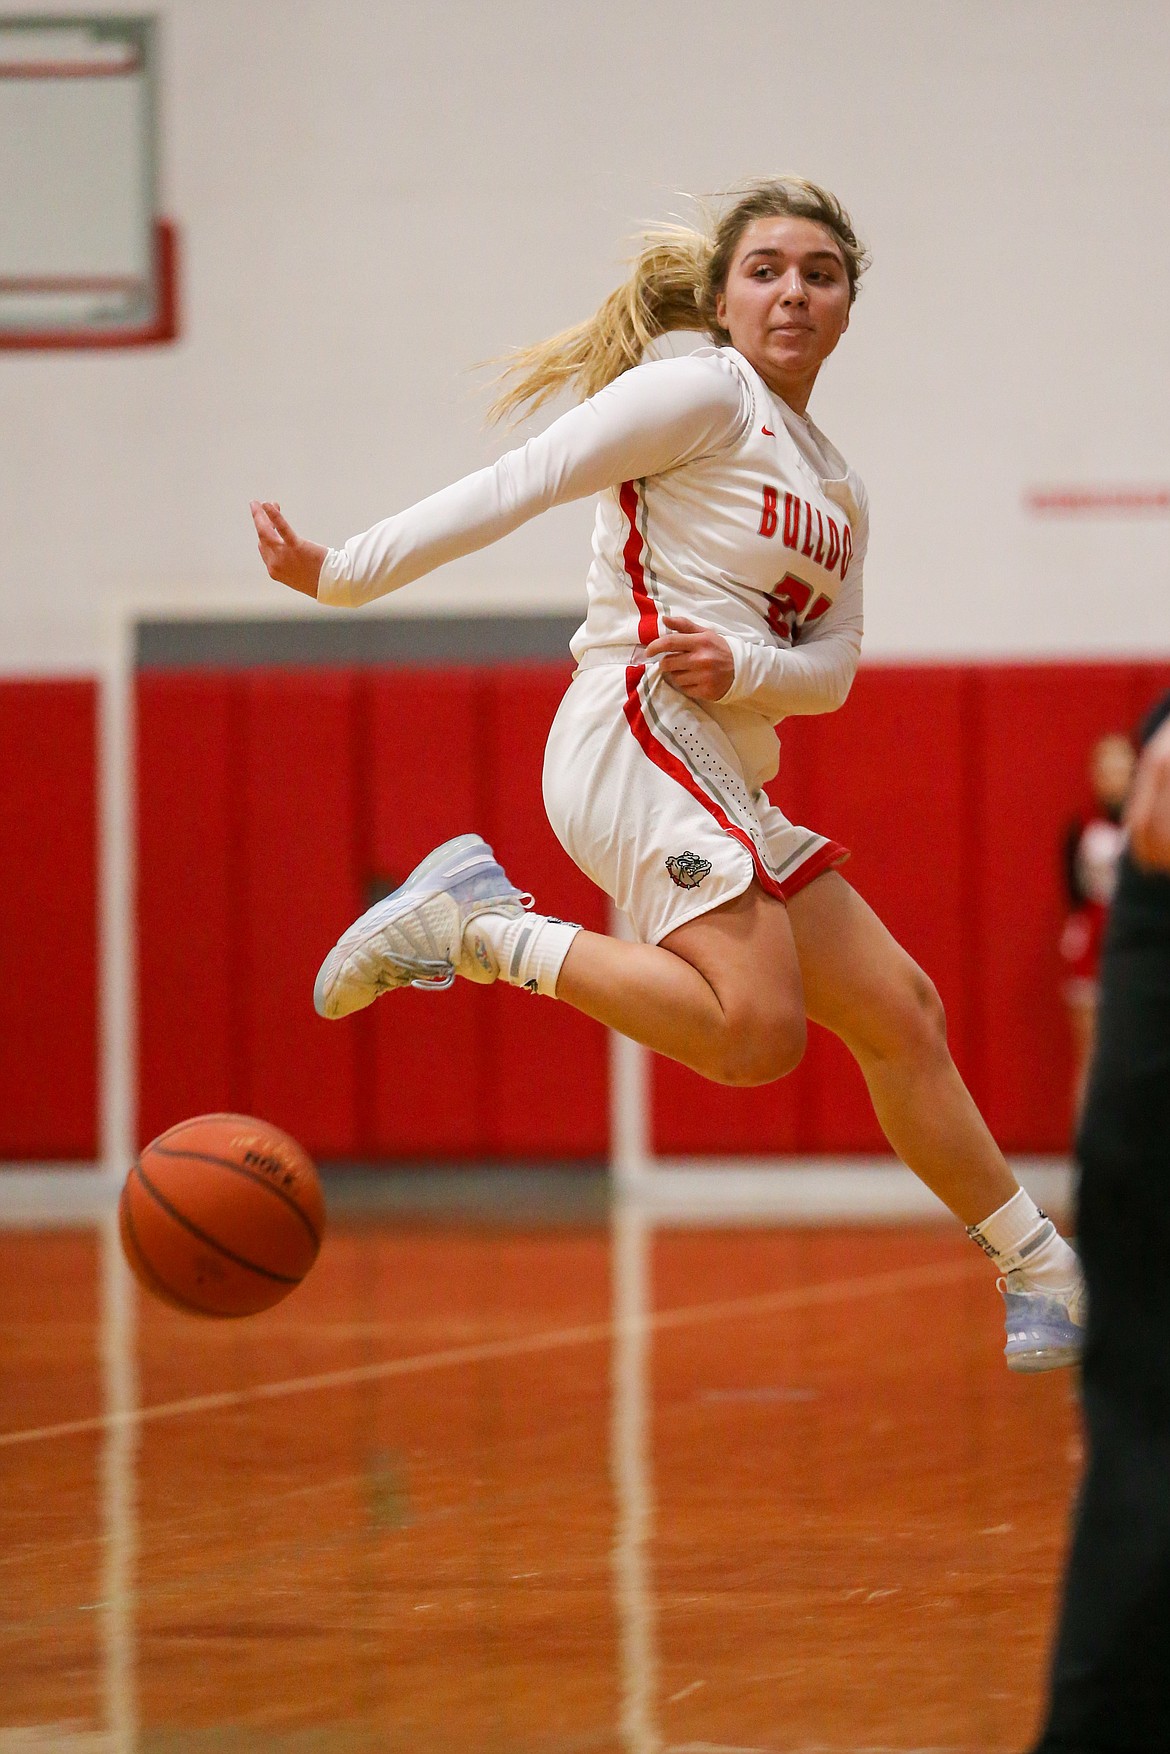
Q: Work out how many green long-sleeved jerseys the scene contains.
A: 0